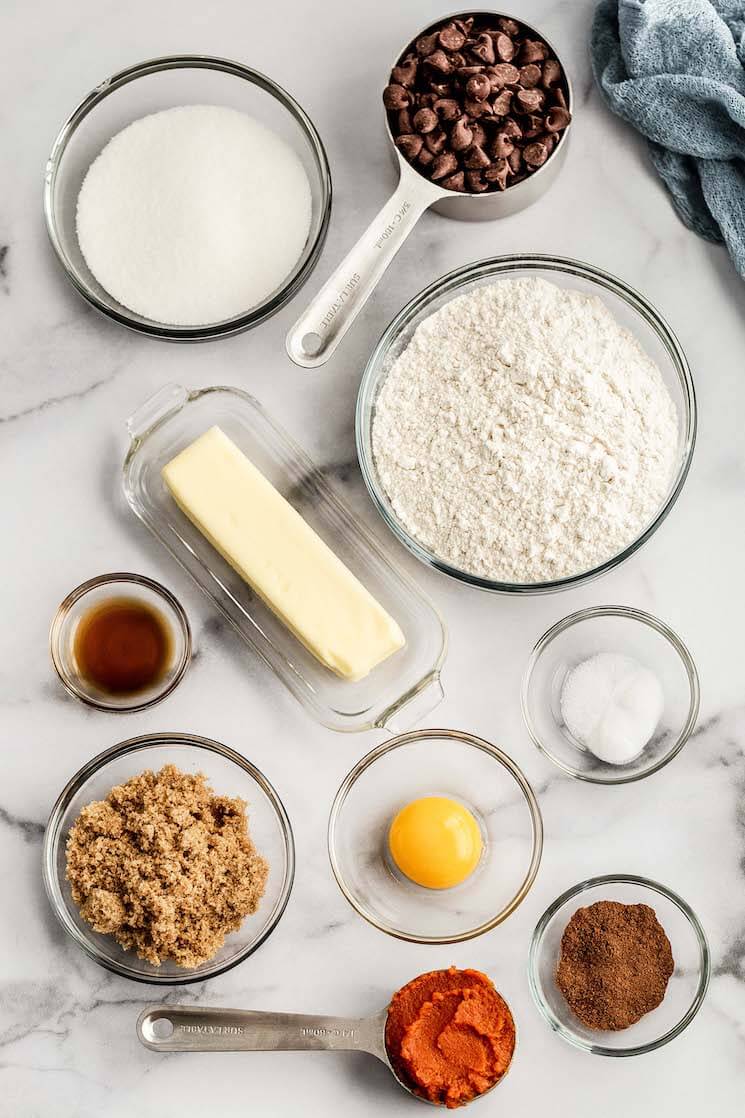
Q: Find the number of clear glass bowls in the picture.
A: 7